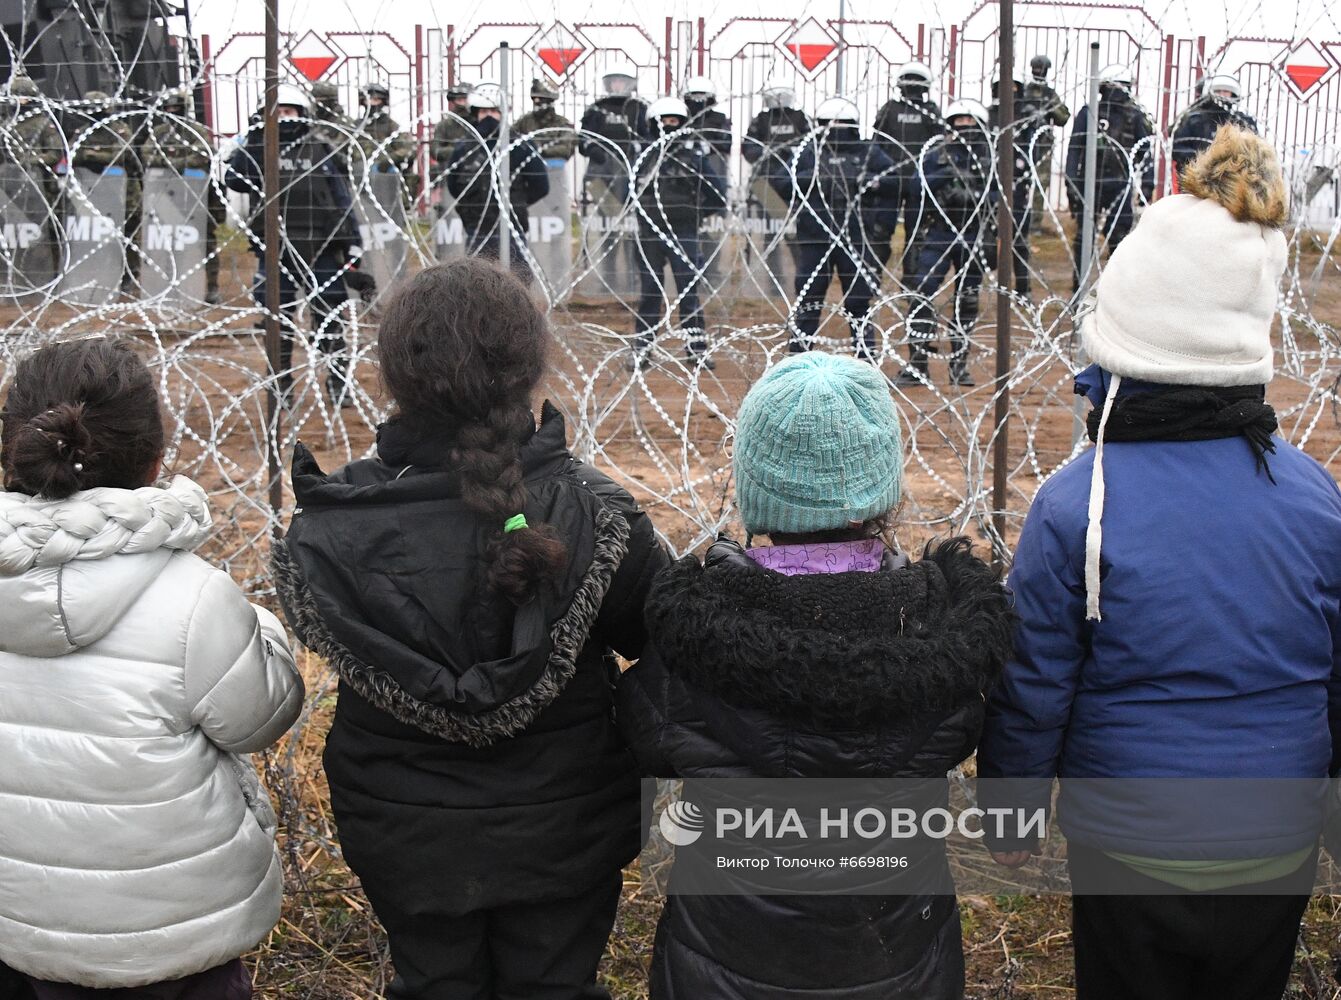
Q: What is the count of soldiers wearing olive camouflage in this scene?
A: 8